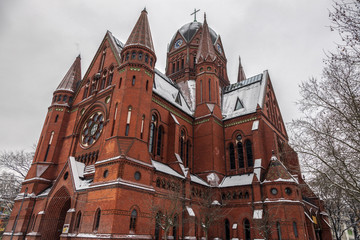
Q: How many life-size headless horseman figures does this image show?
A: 0